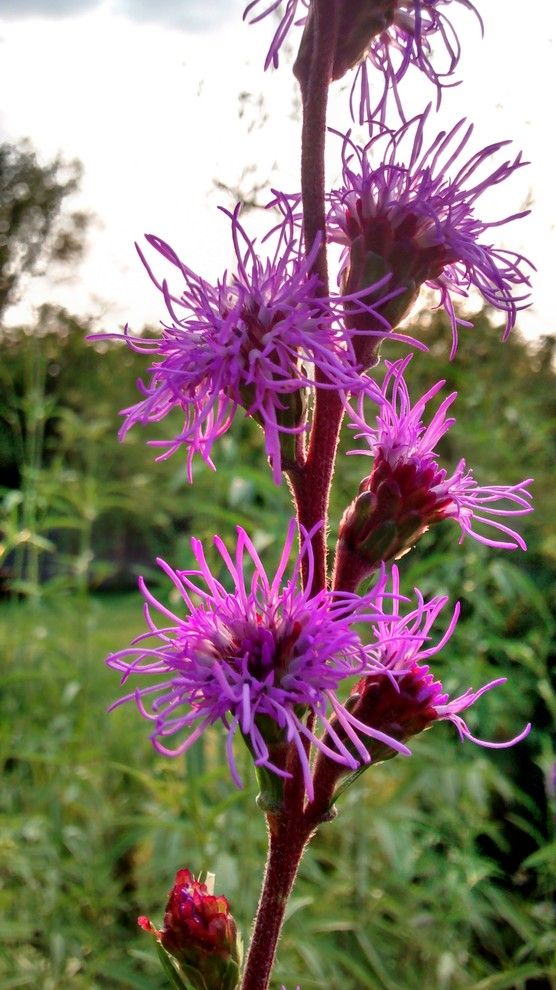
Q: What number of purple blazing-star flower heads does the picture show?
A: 6